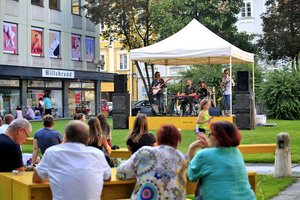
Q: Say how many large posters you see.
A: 5